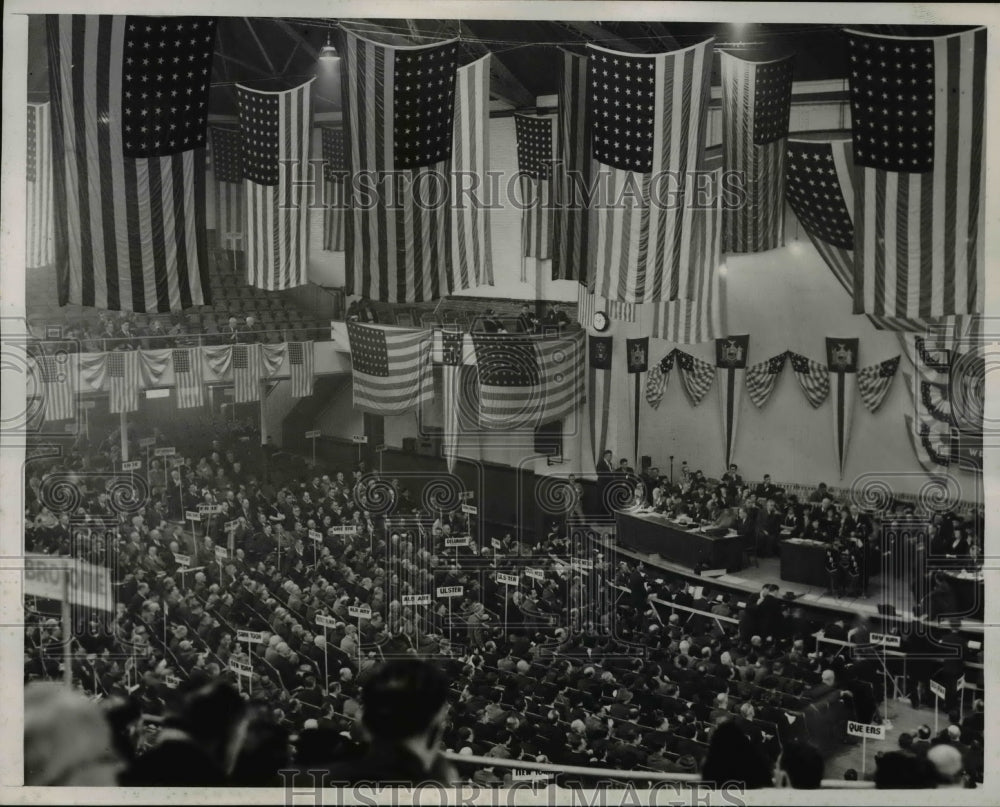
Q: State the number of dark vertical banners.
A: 4